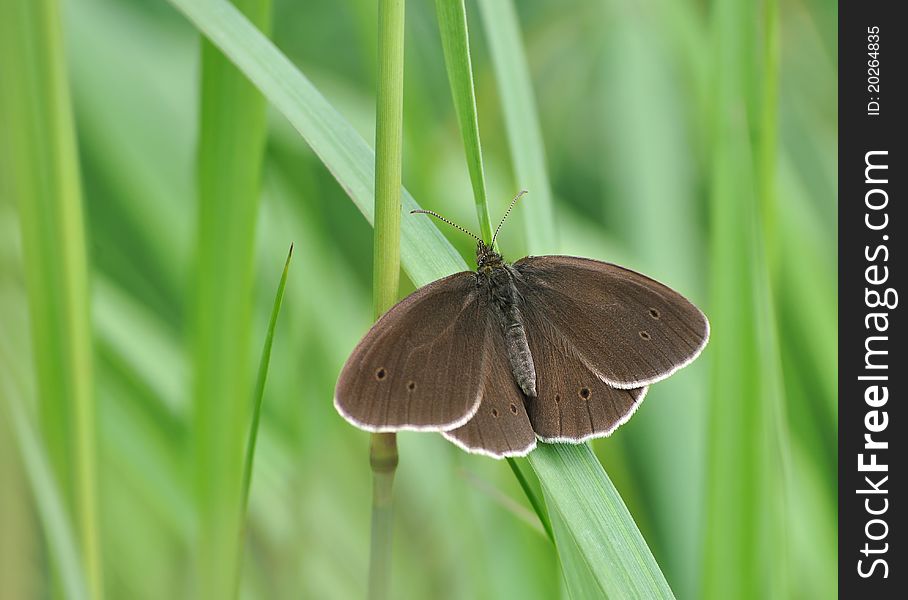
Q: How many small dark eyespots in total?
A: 8